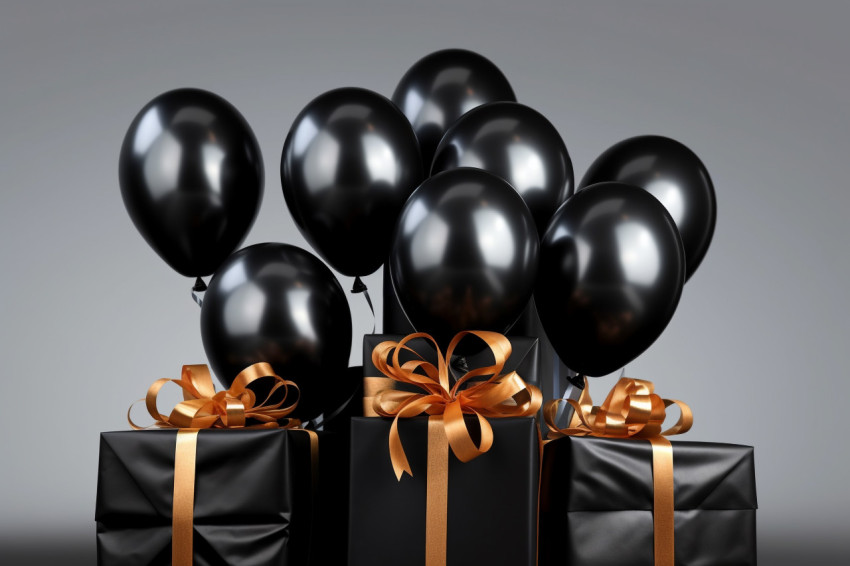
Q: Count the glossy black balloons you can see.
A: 8